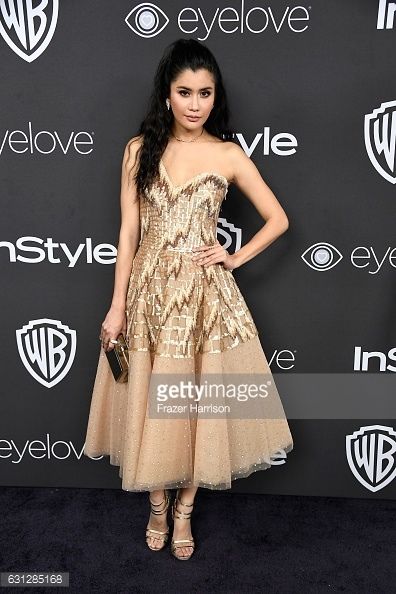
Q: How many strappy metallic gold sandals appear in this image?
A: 2